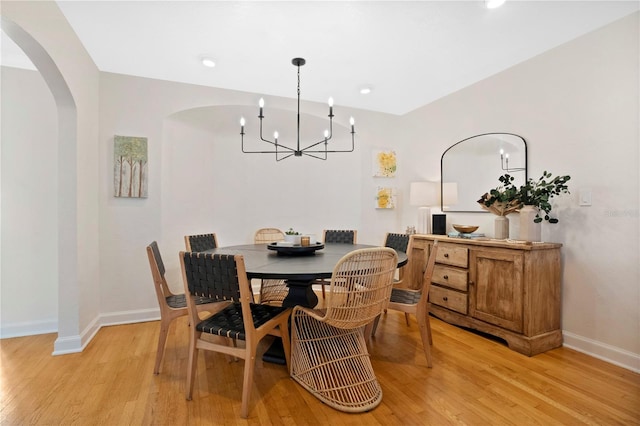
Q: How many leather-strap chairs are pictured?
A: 6